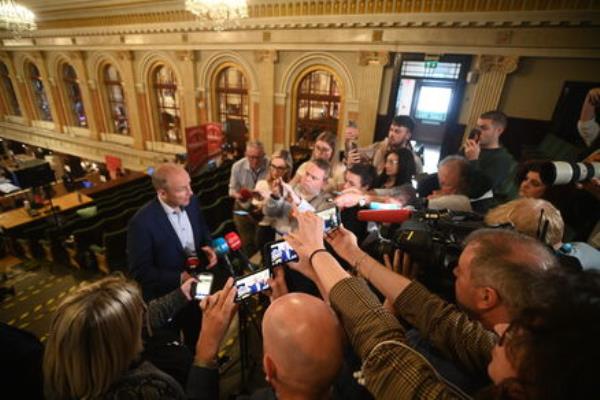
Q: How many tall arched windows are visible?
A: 7